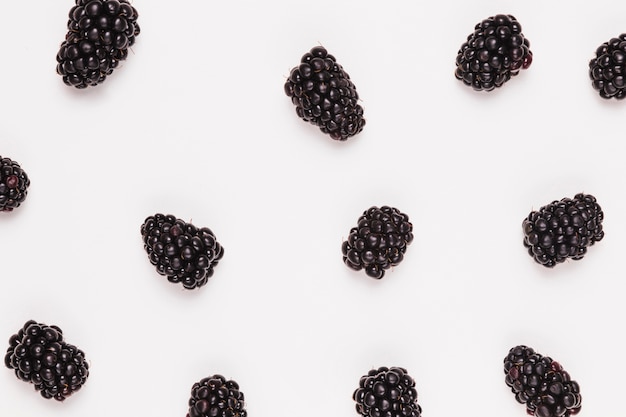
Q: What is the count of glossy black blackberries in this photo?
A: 12